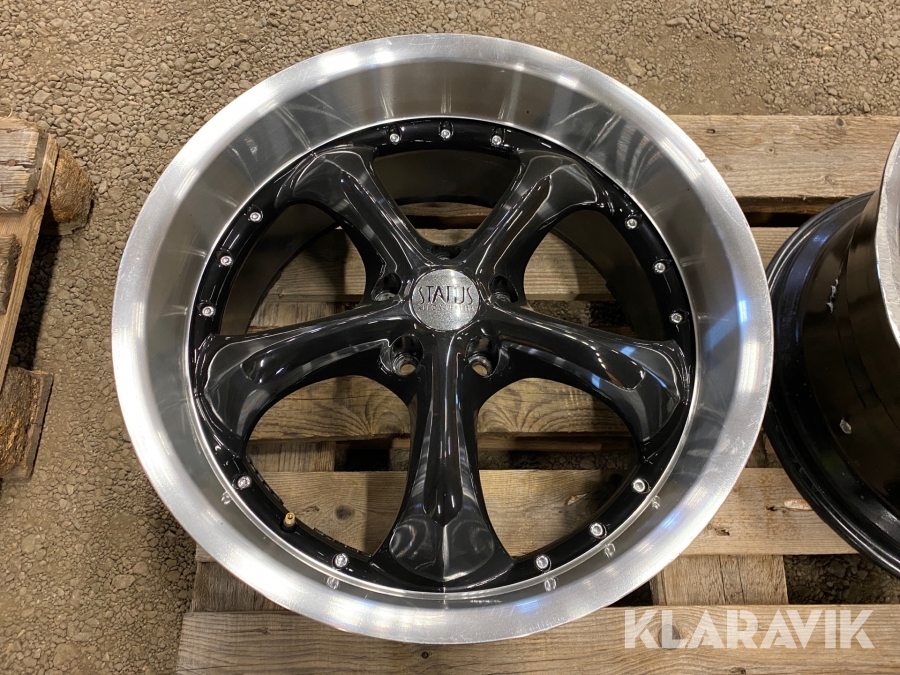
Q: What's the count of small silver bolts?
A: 14